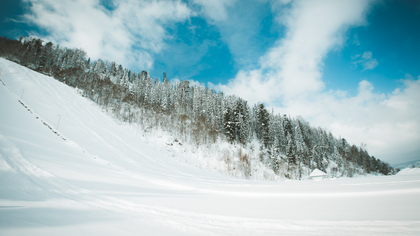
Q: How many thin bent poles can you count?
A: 3